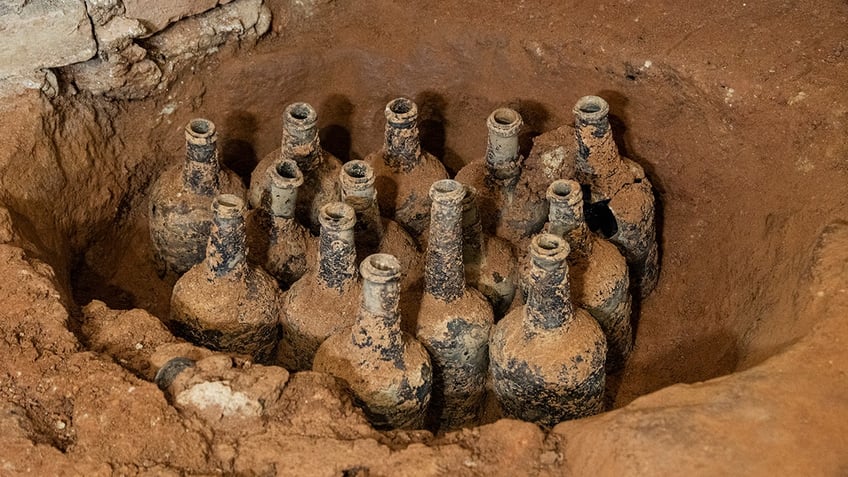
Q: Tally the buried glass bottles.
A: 14